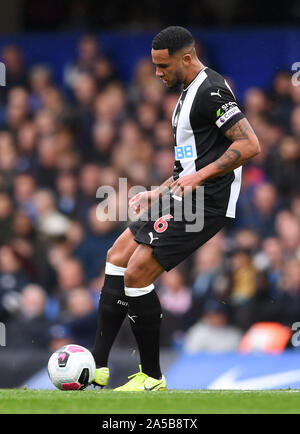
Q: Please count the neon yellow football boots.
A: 2